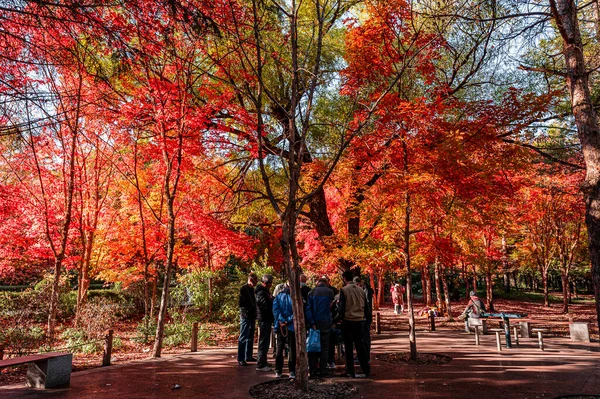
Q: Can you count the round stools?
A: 4